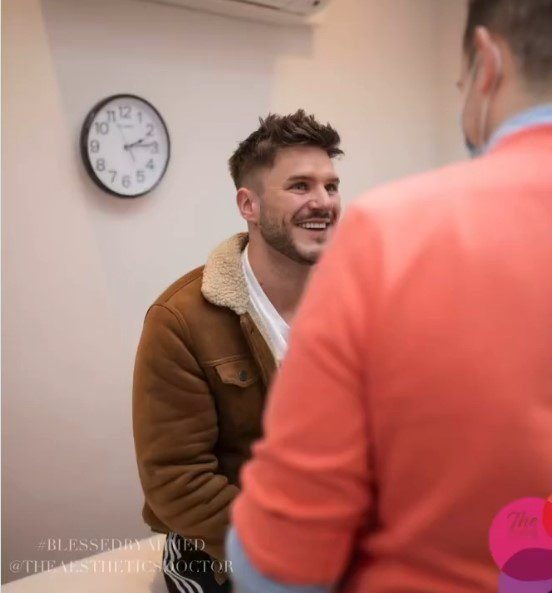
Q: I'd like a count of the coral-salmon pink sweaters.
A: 1